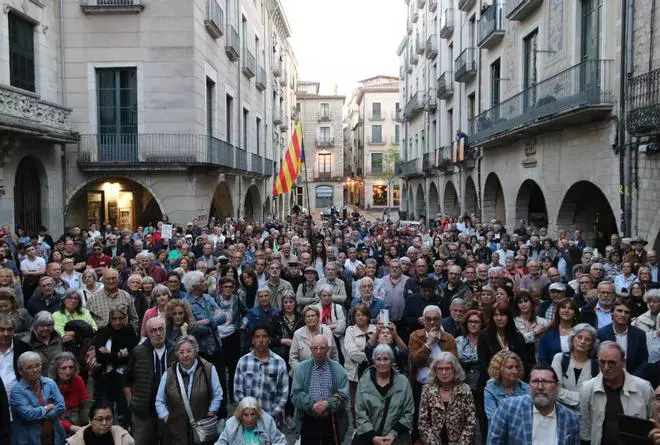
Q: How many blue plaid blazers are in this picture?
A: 1